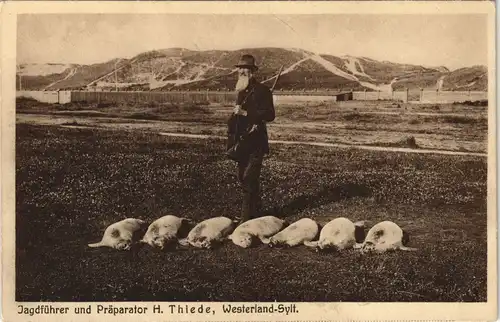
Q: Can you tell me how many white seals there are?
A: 7